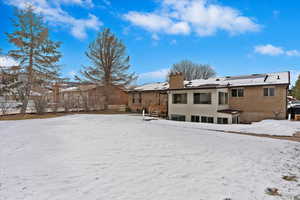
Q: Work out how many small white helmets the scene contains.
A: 0